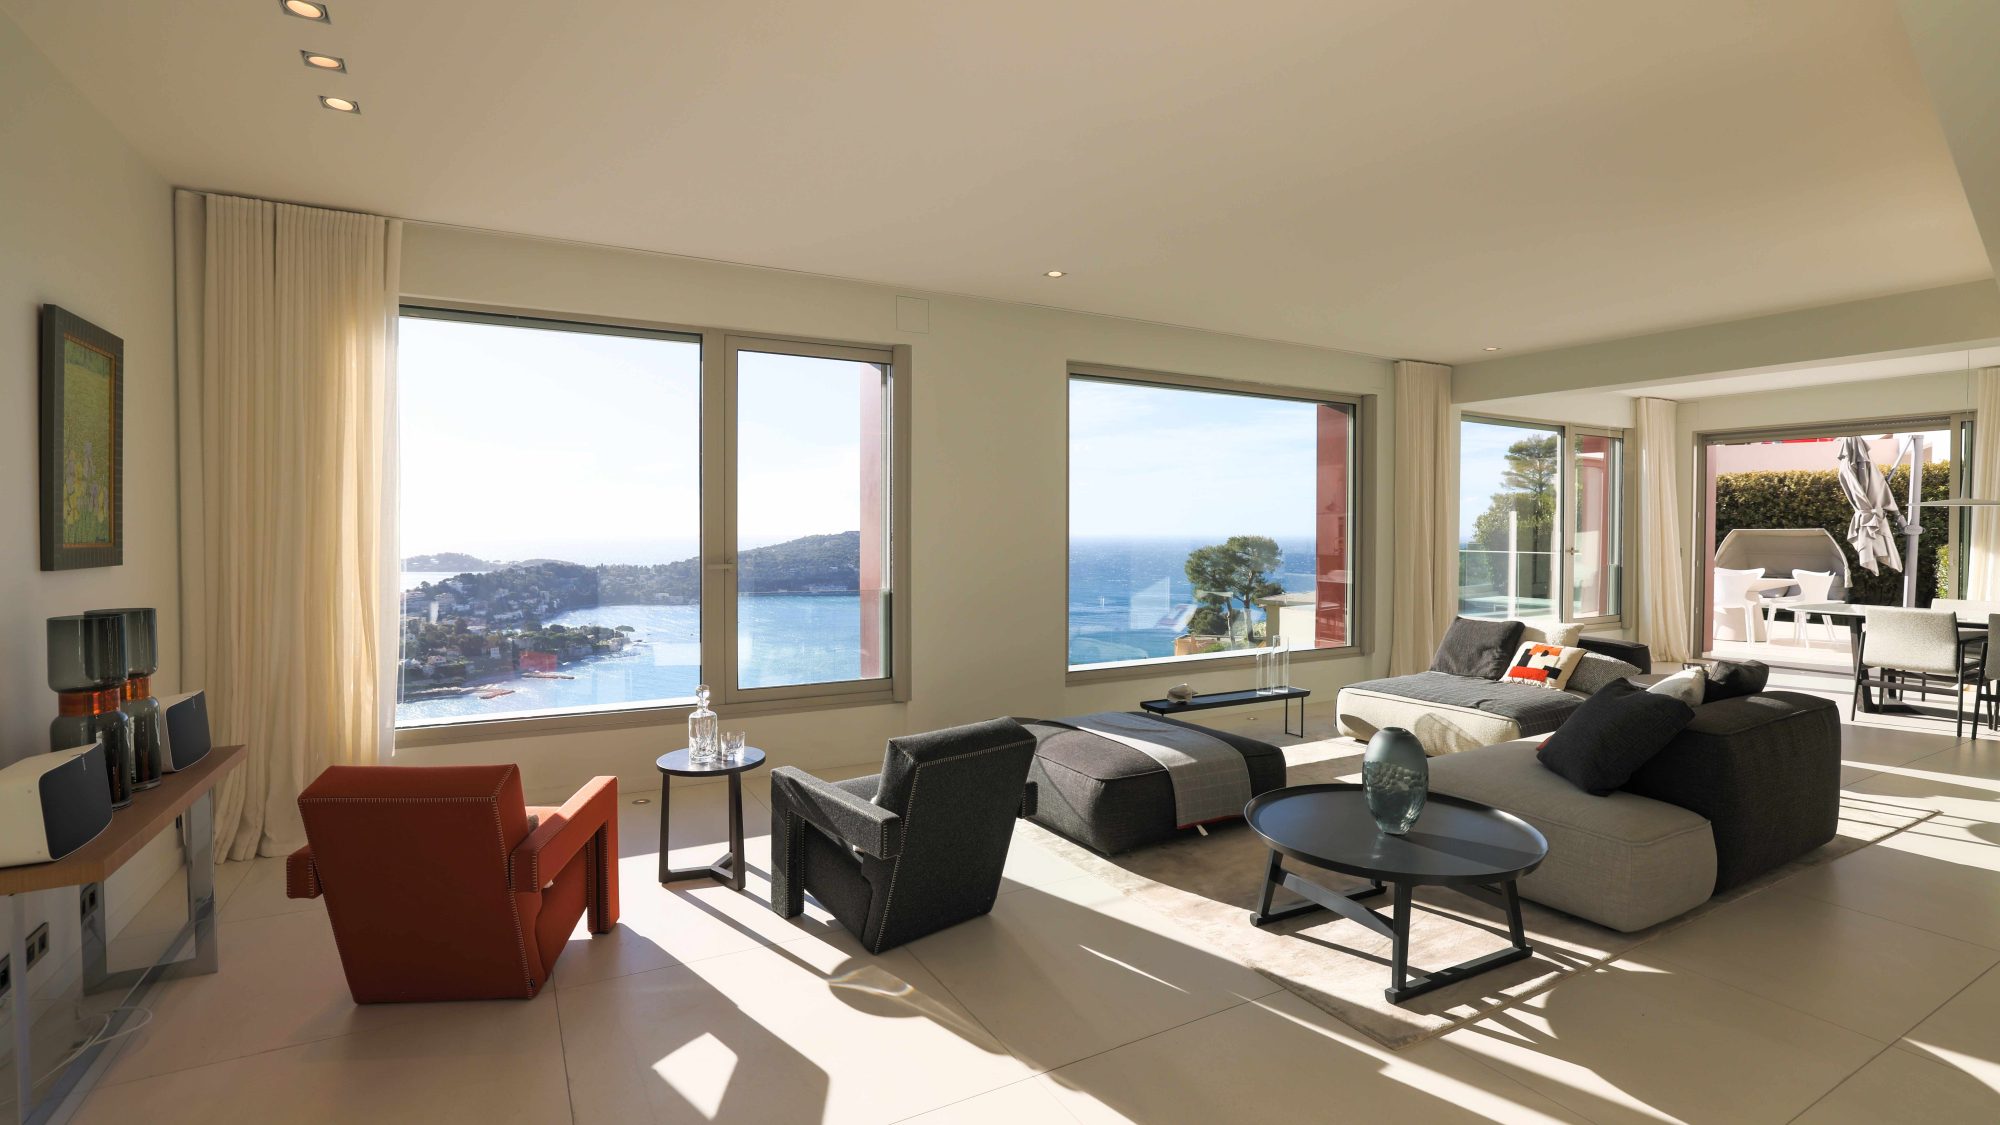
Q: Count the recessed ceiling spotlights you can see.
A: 5